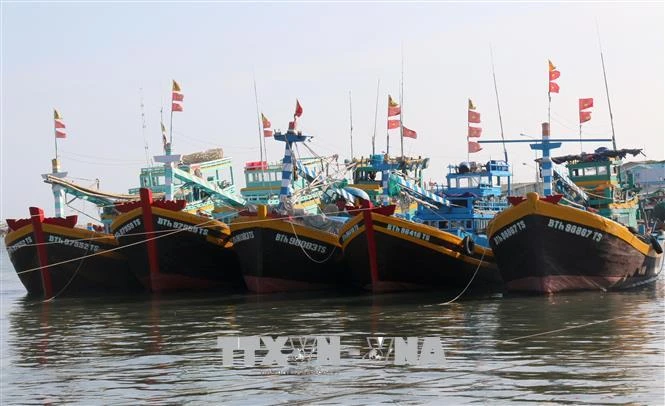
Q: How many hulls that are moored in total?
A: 5